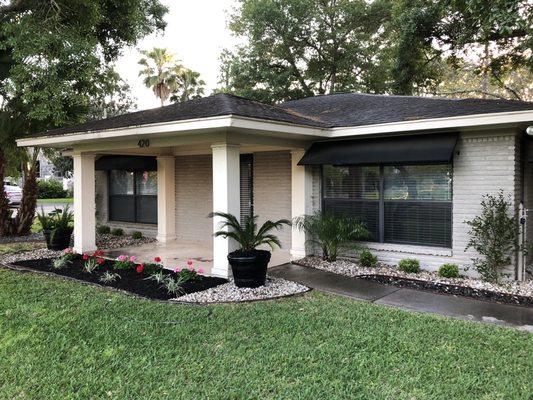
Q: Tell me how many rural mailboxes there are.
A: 0